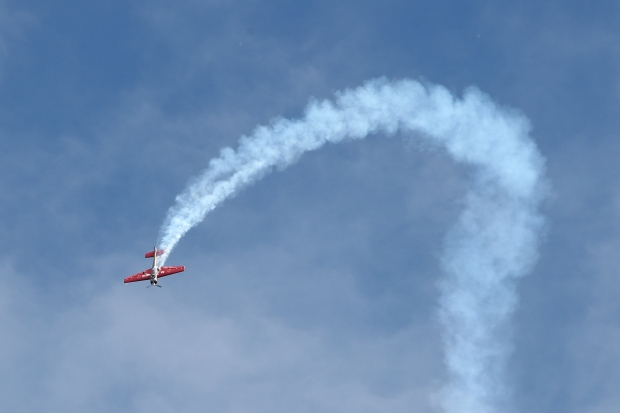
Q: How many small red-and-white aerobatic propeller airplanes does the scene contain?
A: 1